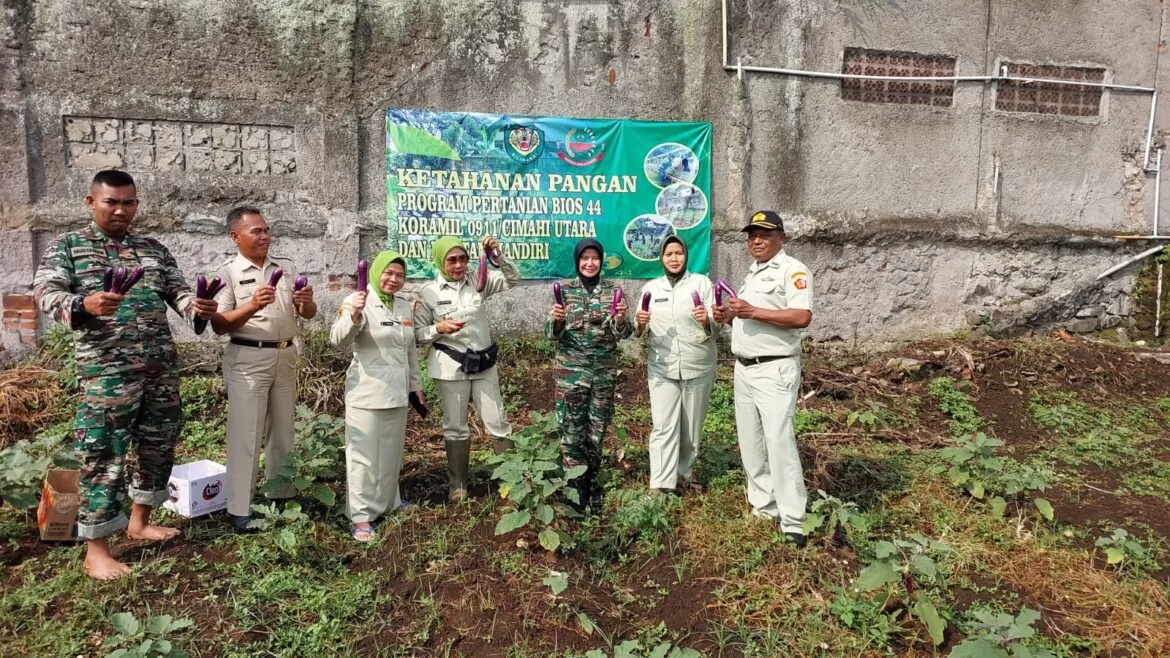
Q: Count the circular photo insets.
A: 3